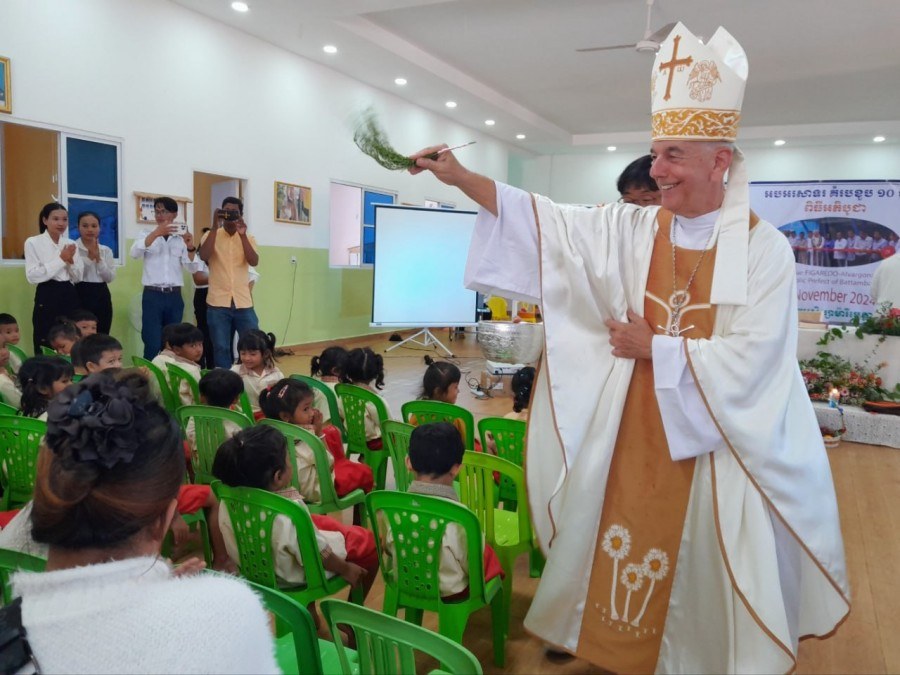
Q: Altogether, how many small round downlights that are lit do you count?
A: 9